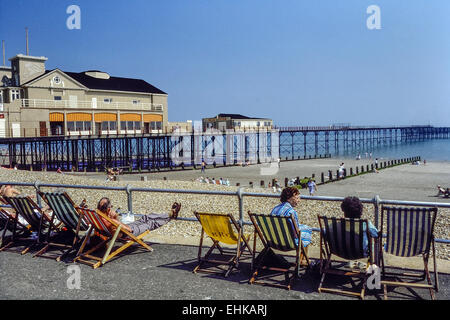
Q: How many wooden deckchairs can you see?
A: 8